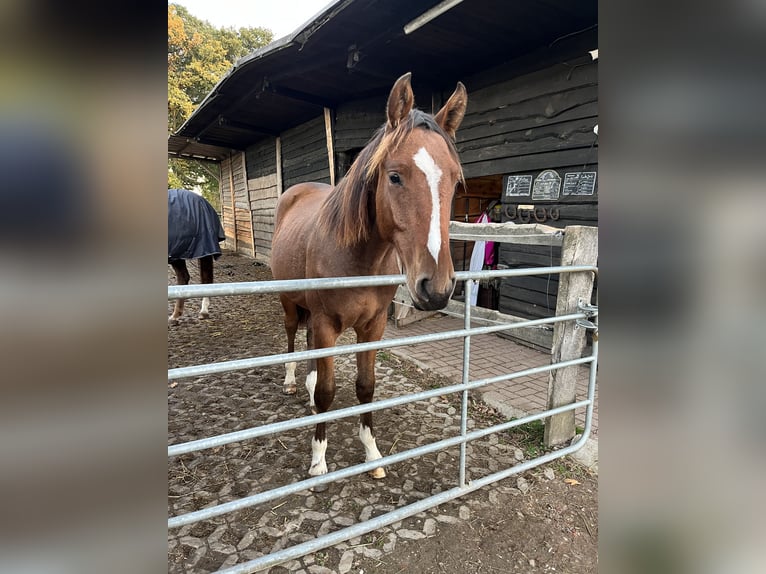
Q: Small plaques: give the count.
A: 3